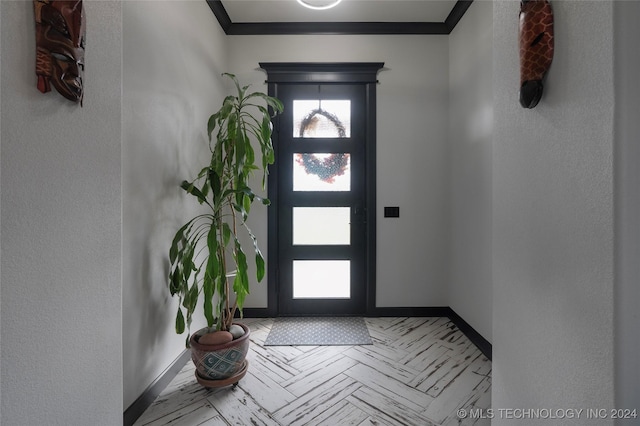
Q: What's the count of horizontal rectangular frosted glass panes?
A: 4